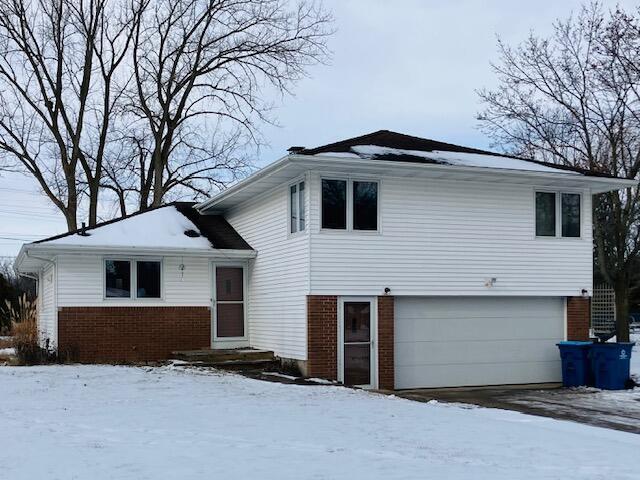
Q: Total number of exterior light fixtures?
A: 3